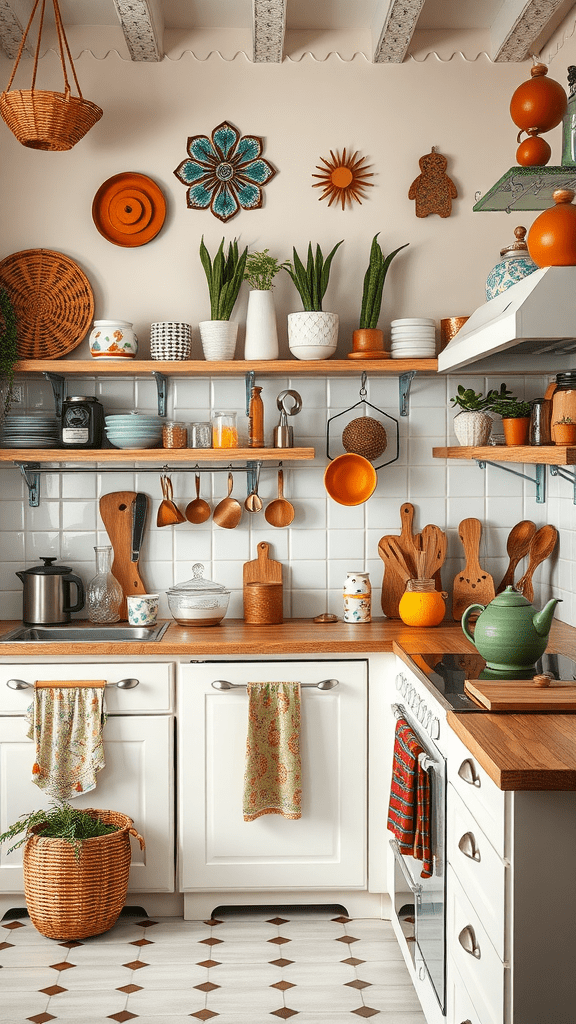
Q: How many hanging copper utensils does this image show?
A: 5